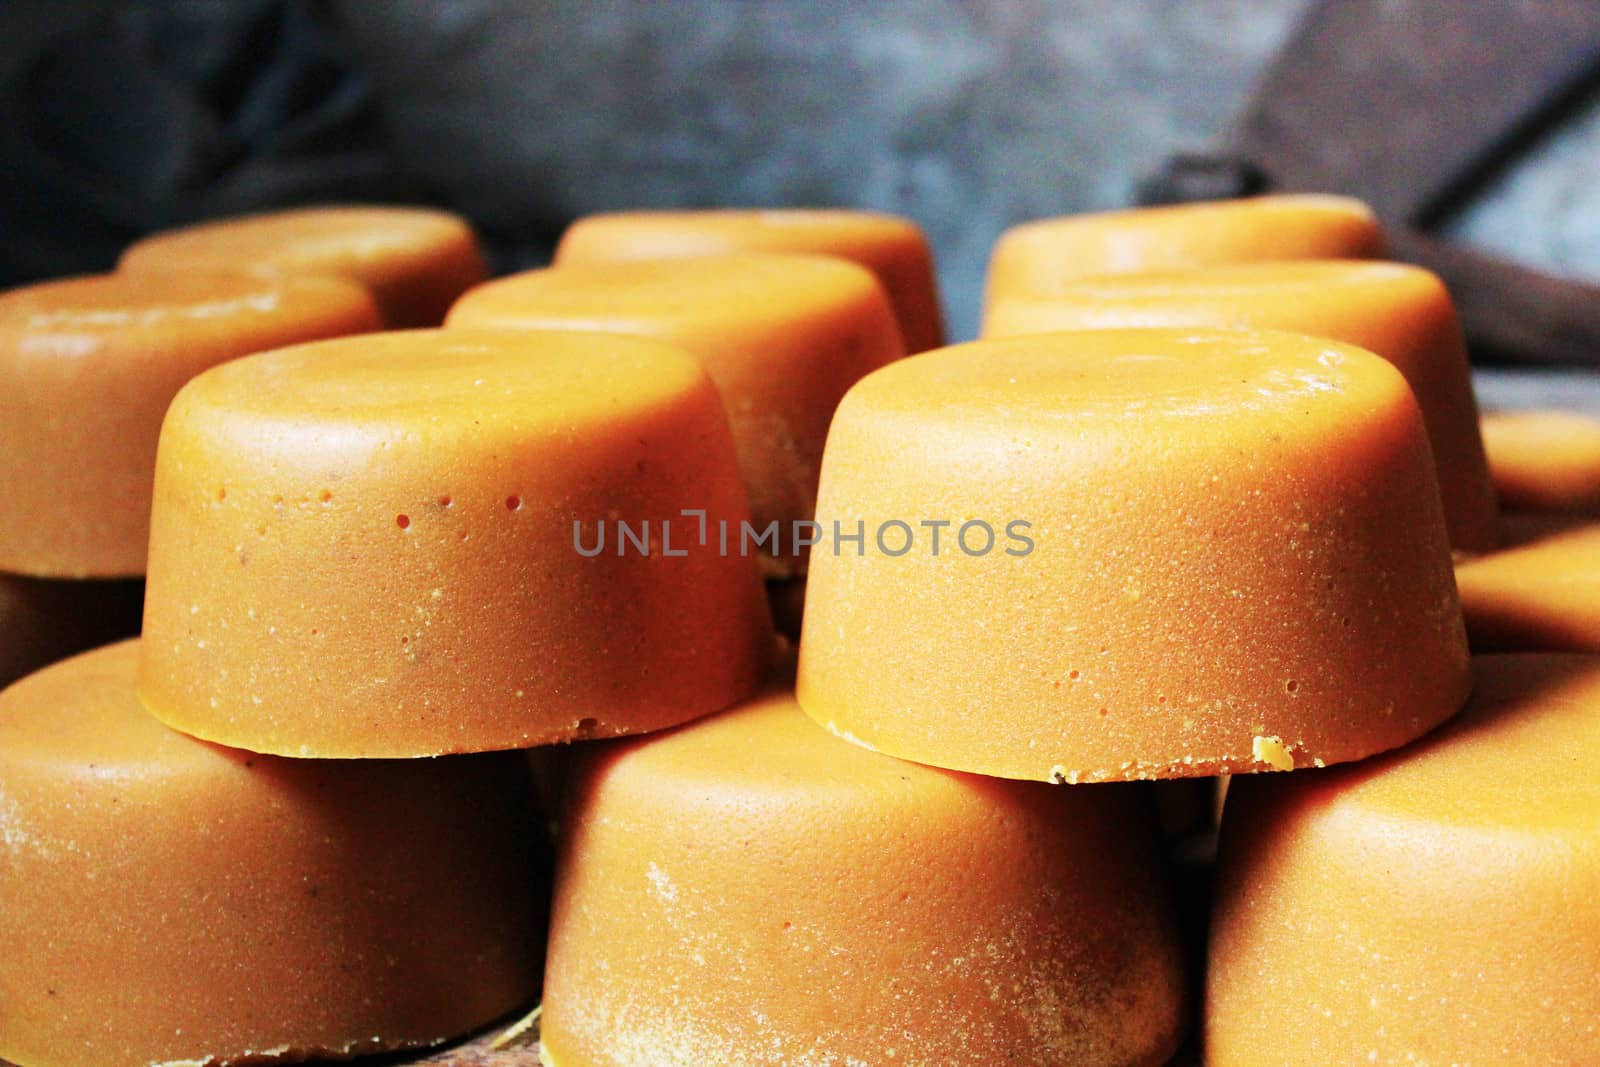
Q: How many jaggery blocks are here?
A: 13